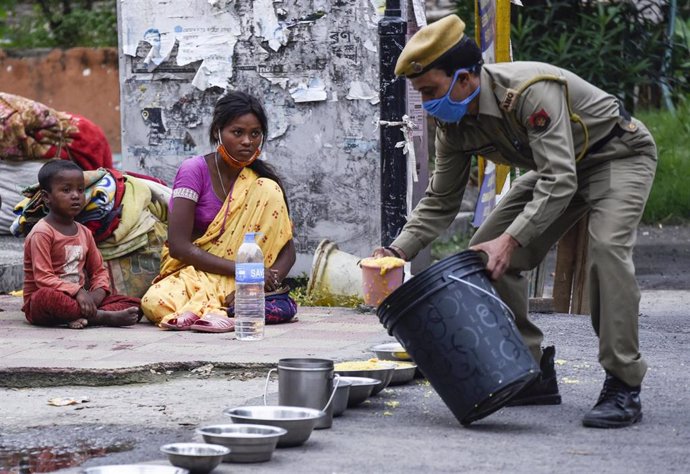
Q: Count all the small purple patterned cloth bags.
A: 1